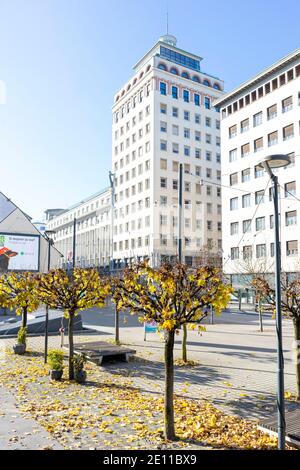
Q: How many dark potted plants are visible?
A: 3